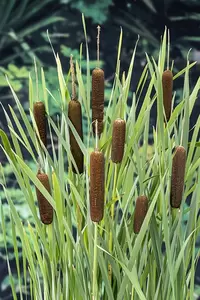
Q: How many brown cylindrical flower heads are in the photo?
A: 9